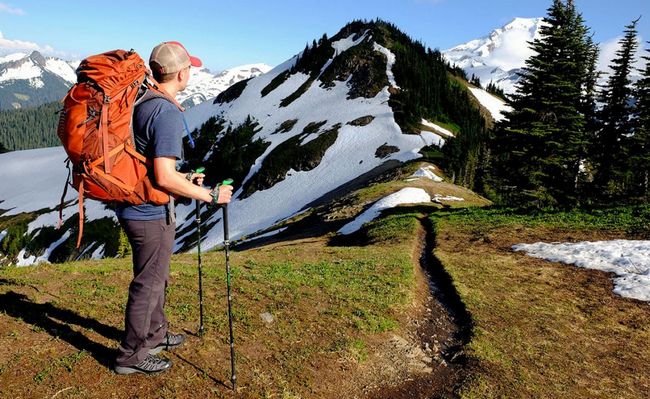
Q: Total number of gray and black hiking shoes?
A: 2